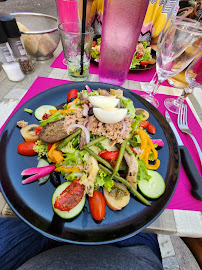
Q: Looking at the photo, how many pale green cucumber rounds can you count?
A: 4